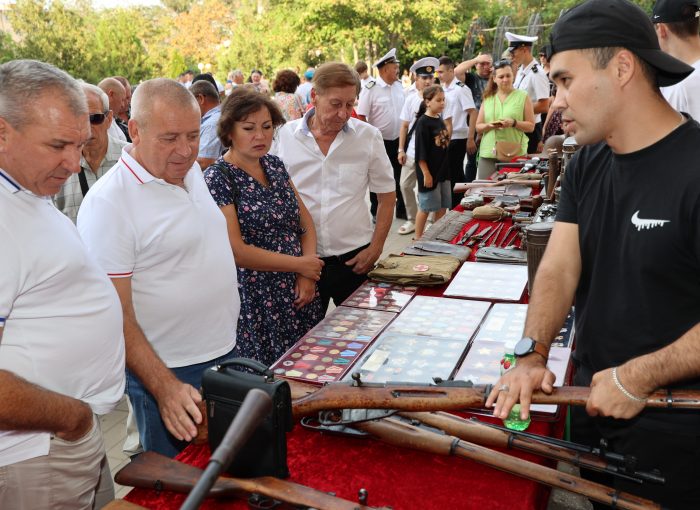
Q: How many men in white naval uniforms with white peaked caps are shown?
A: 3